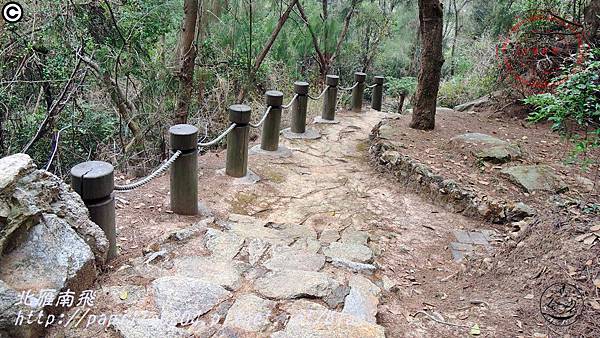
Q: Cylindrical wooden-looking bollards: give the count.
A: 8